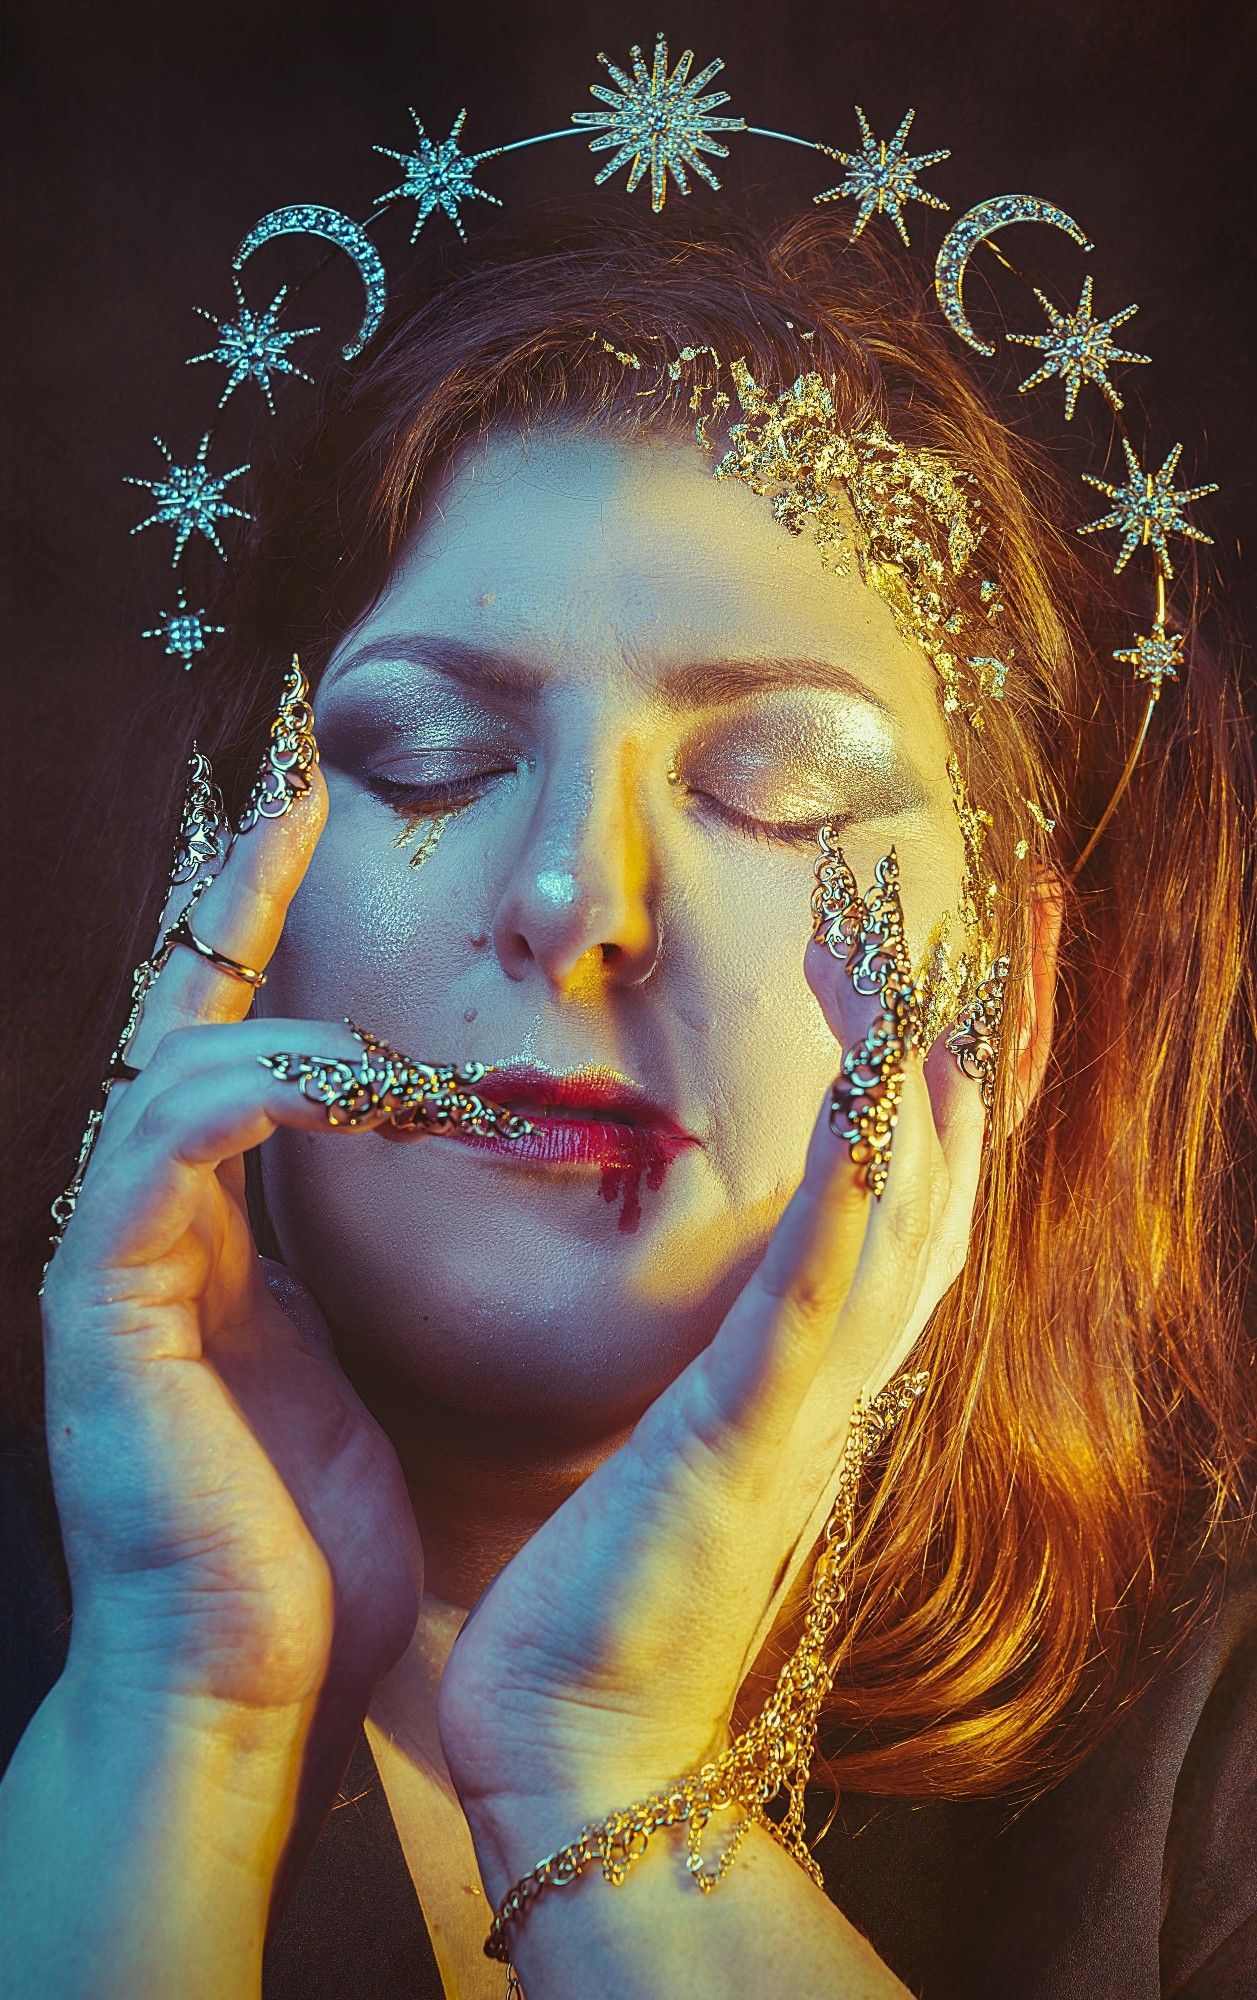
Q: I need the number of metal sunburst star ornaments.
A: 9